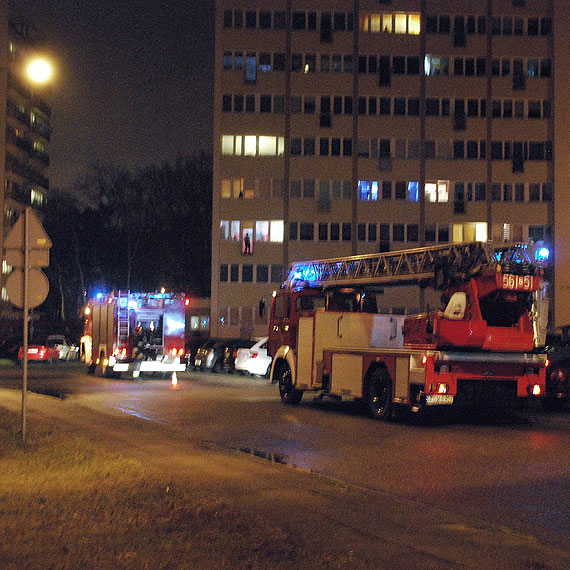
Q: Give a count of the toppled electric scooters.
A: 0